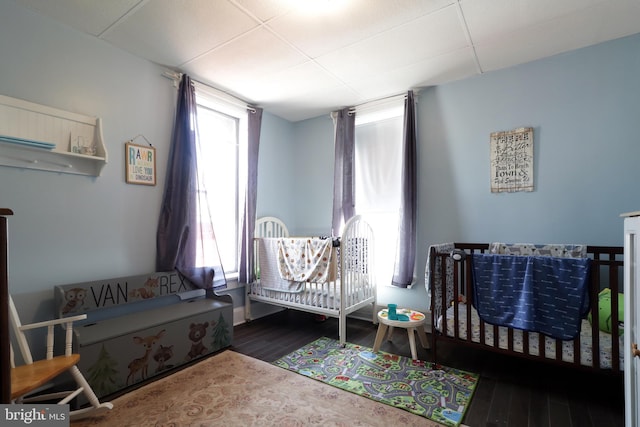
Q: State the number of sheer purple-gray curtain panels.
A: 4